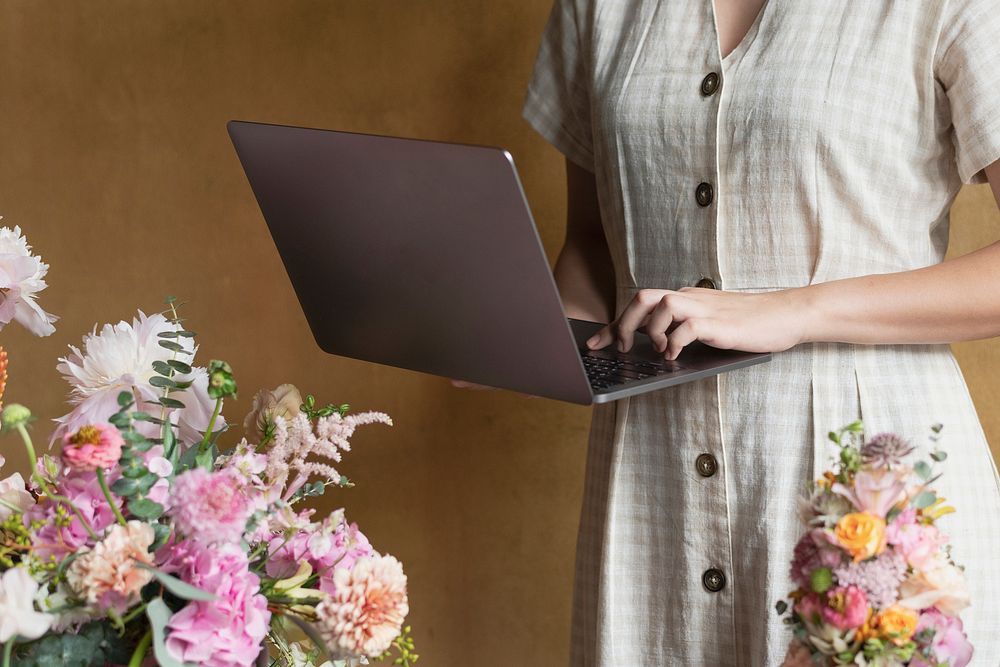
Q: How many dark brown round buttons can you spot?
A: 5